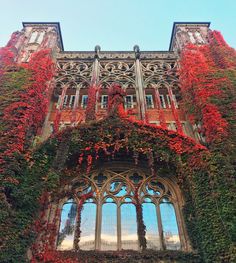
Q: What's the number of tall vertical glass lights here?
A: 6